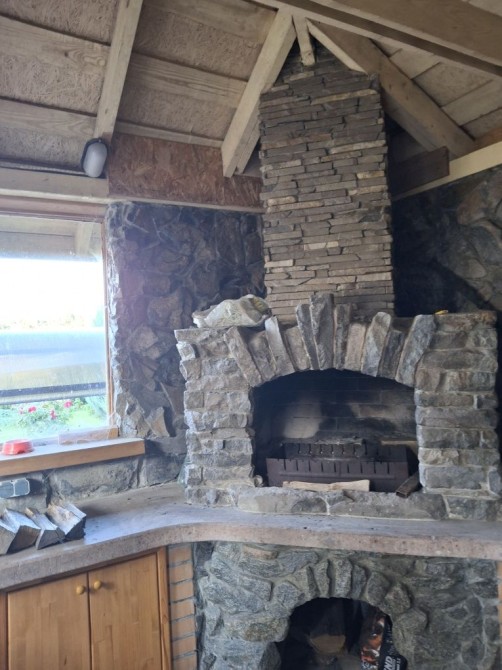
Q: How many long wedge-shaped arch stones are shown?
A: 11